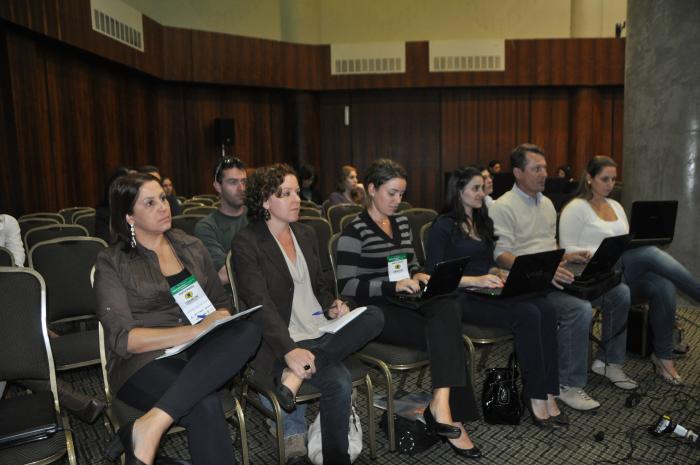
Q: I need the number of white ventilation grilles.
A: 3